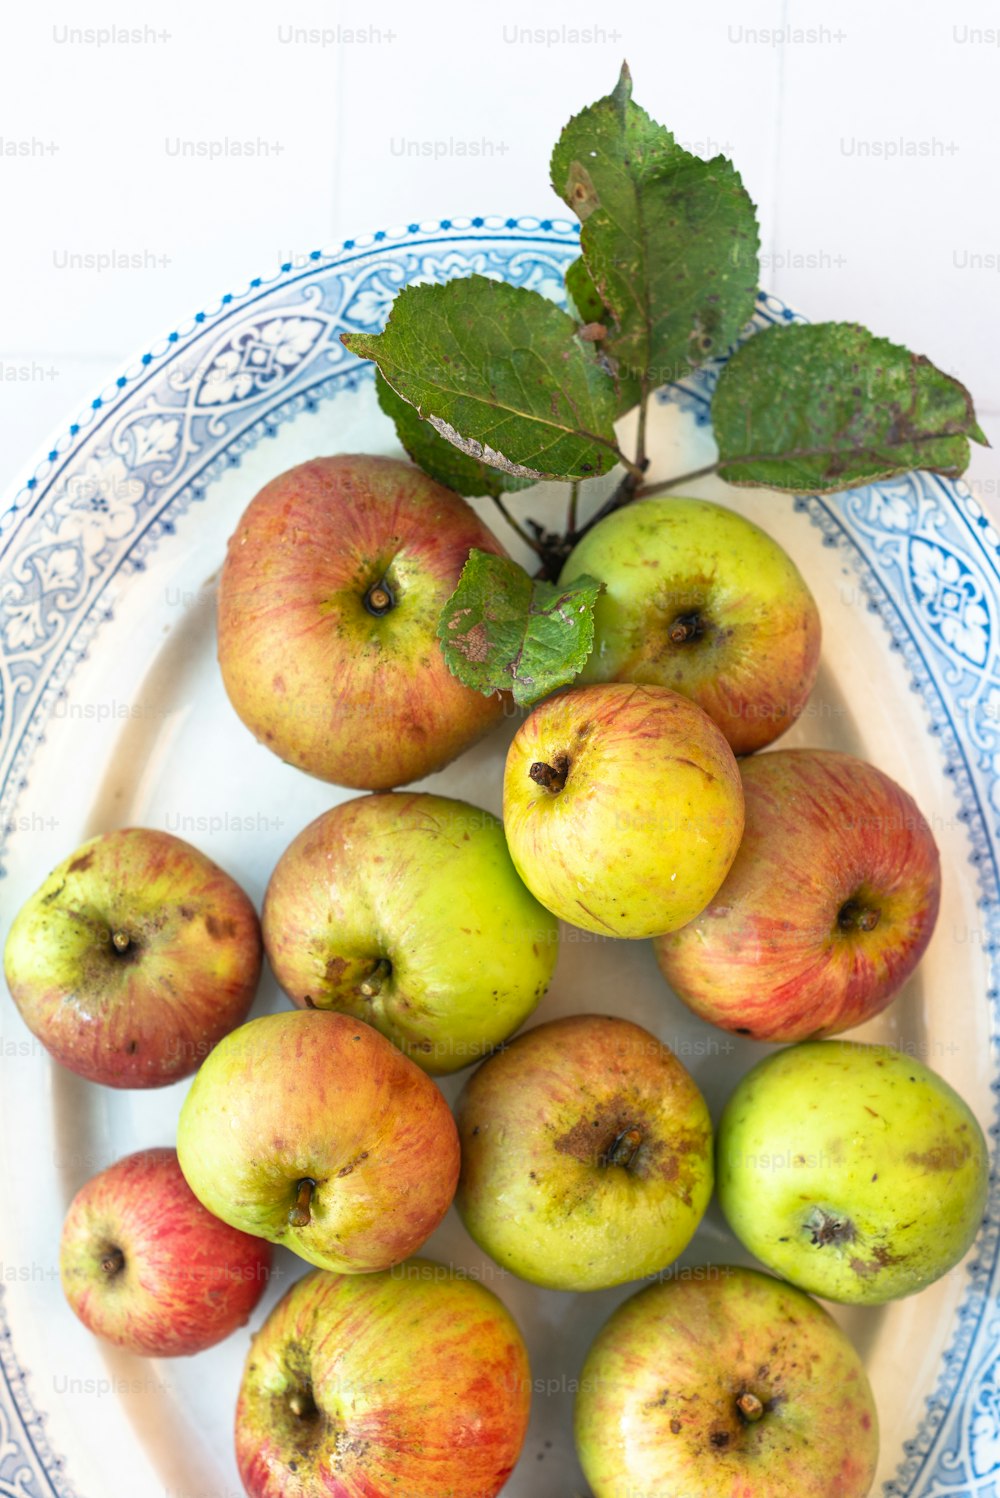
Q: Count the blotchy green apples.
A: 1